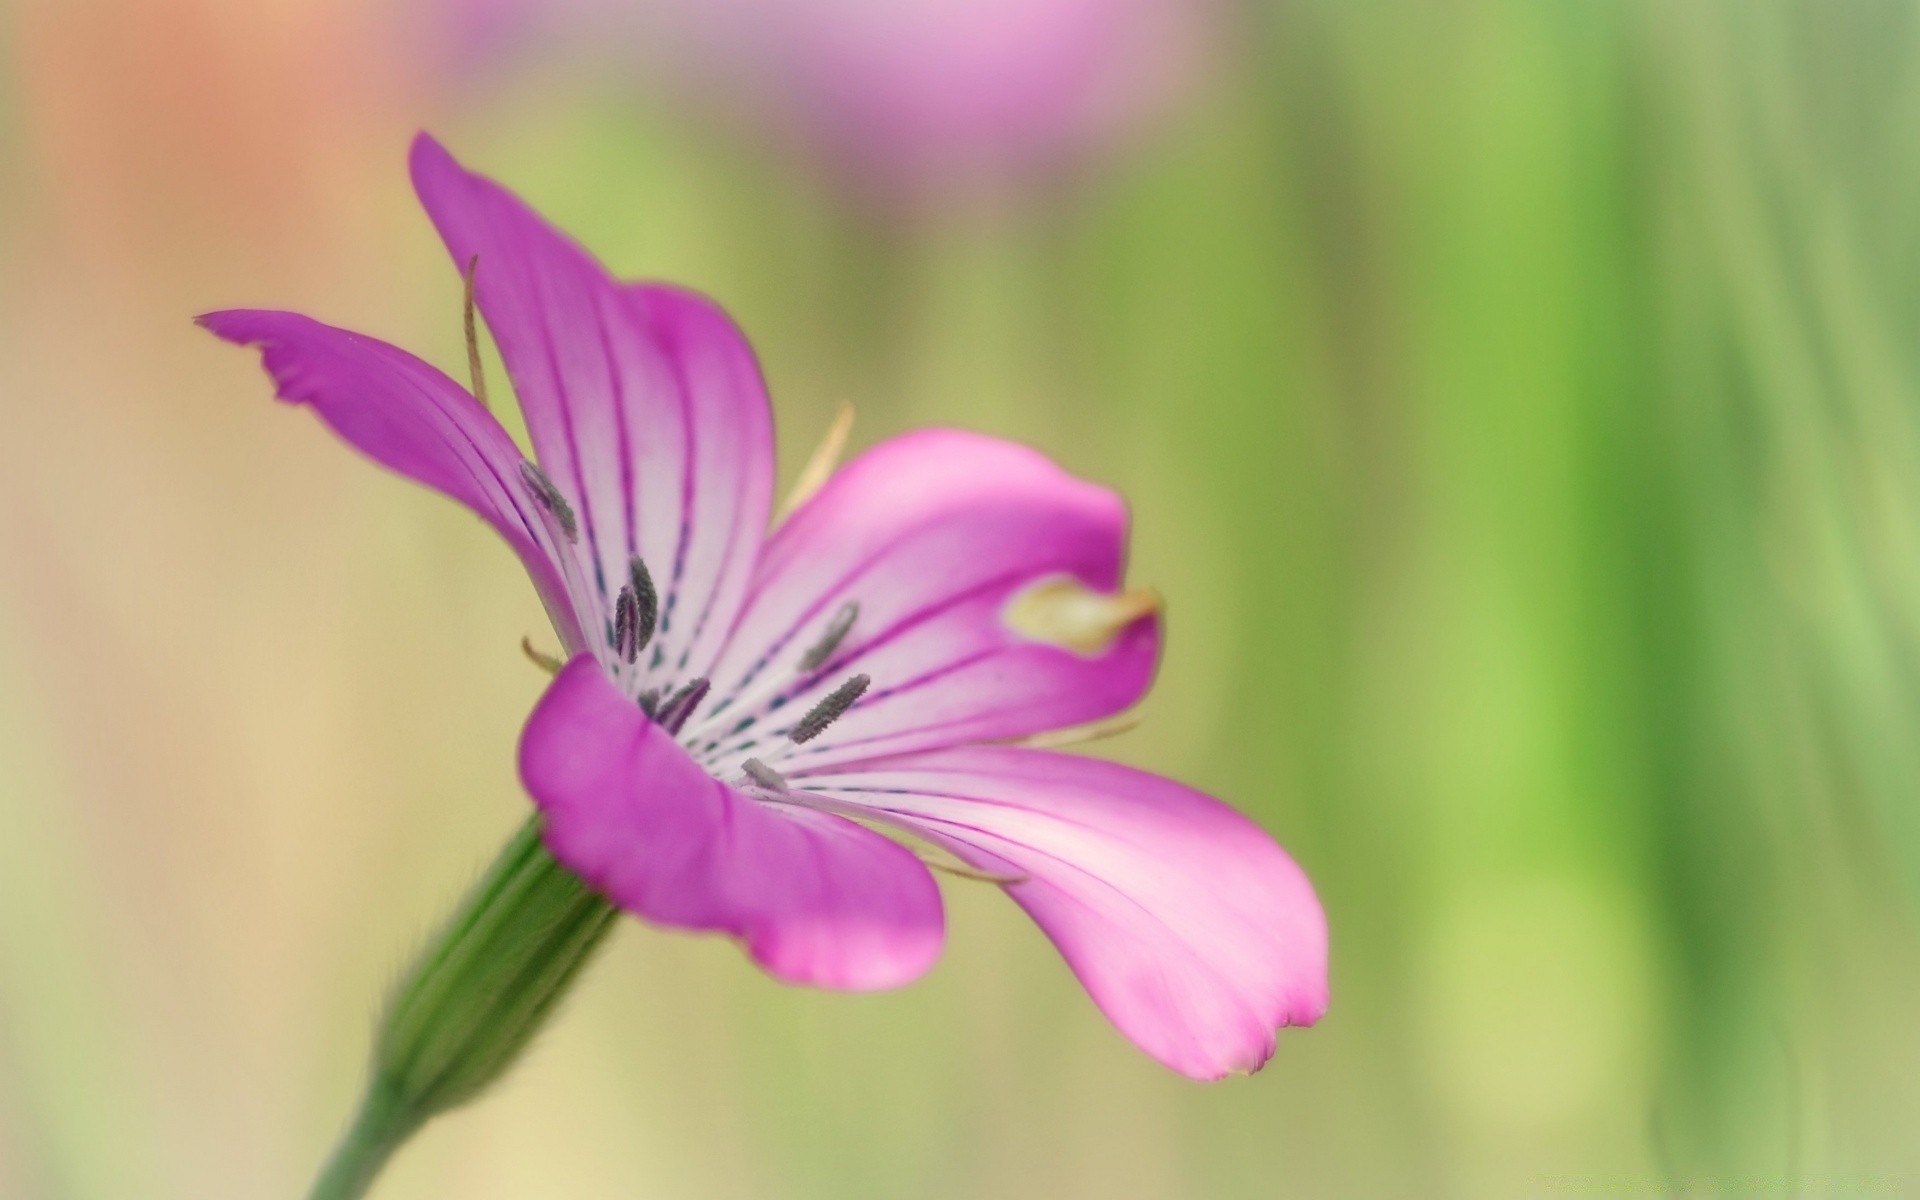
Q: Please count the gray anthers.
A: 8